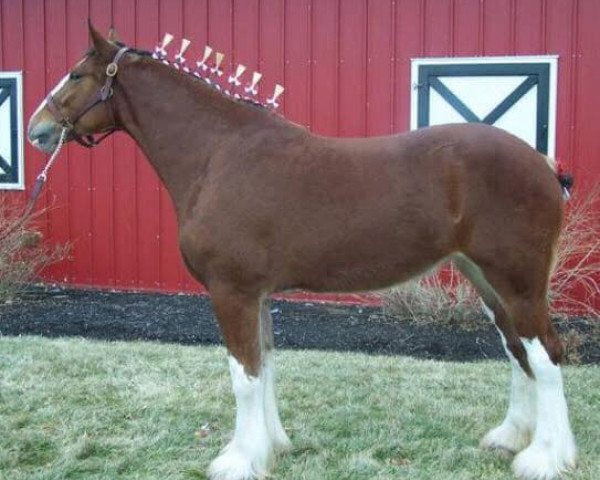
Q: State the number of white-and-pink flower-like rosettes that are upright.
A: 7